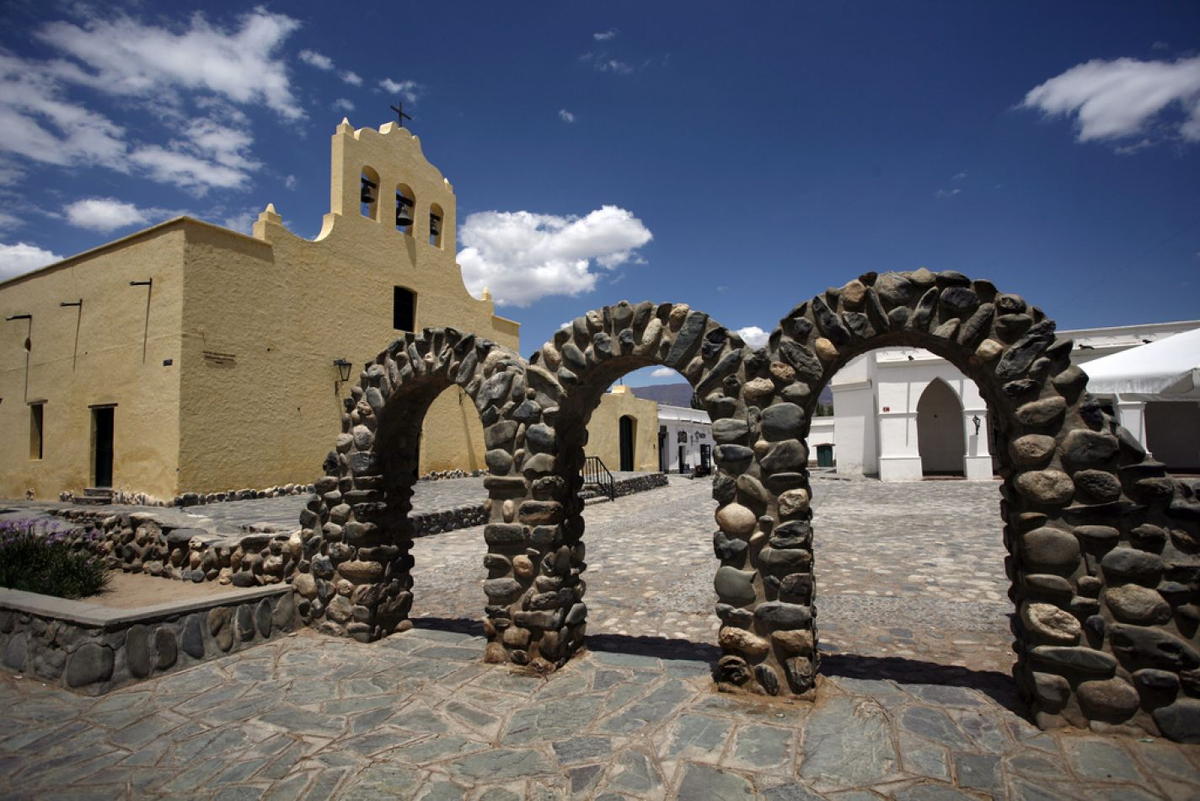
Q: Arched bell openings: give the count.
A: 3